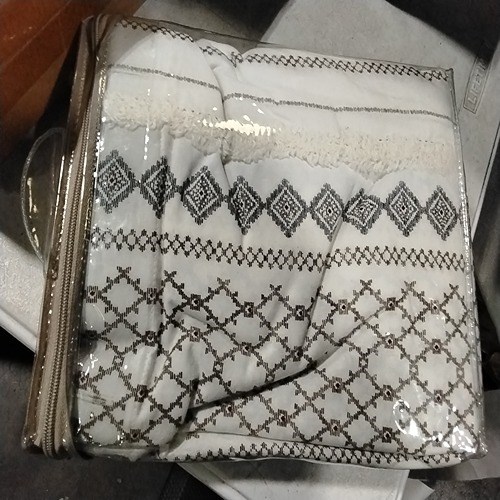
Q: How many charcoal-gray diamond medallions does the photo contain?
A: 9